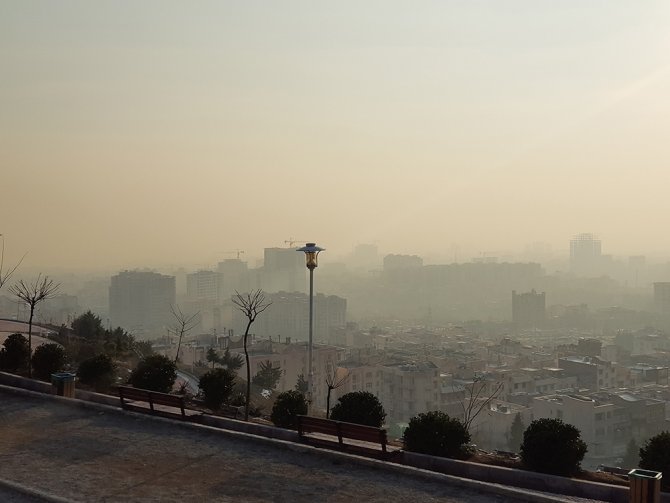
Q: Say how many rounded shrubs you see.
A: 10